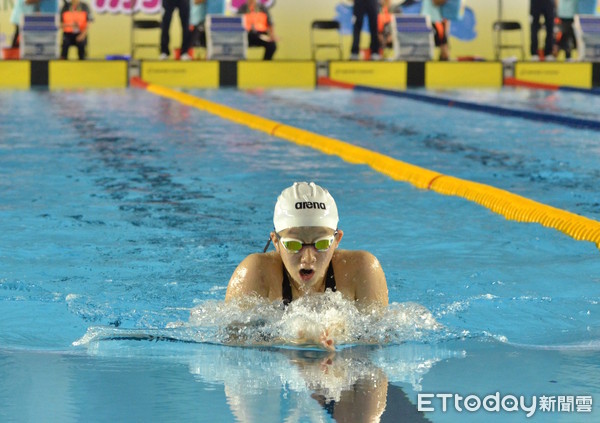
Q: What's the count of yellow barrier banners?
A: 7